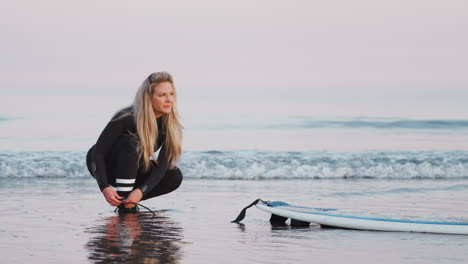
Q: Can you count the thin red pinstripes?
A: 0